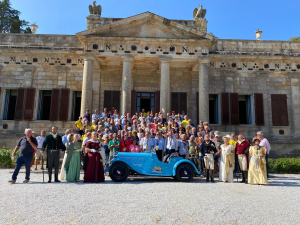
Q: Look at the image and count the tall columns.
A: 4